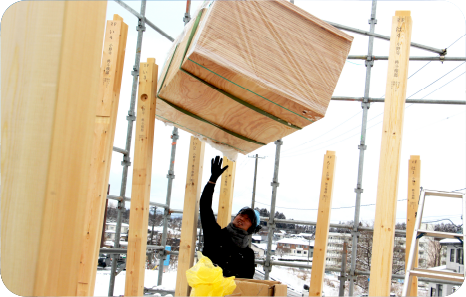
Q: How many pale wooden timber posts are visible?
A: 8